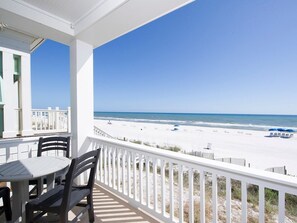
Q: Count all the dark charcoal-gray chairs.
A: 3